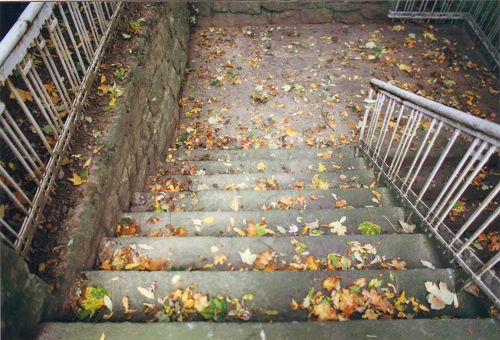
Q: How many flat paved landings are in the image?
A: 1